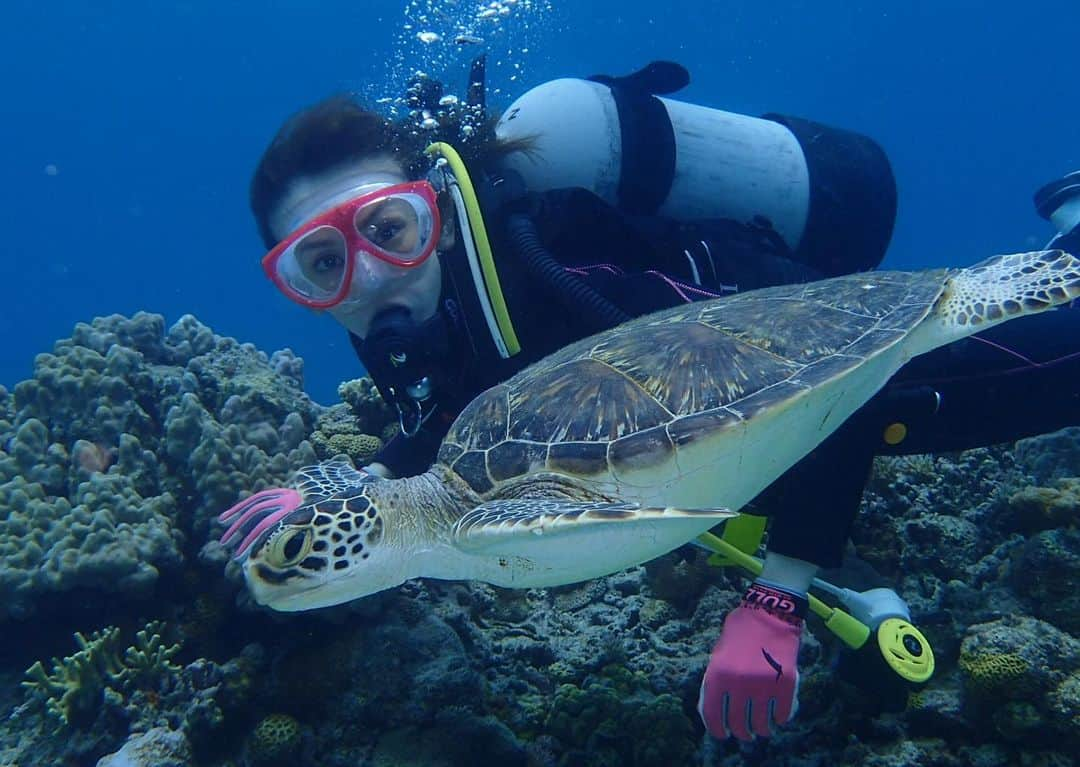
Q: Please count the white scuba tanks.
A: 1